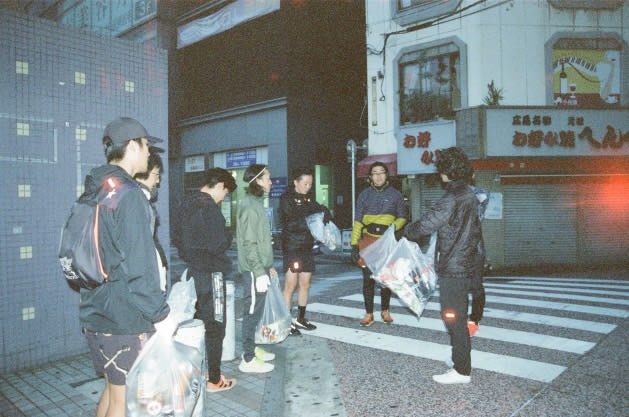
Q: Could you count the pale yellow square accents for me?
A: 9